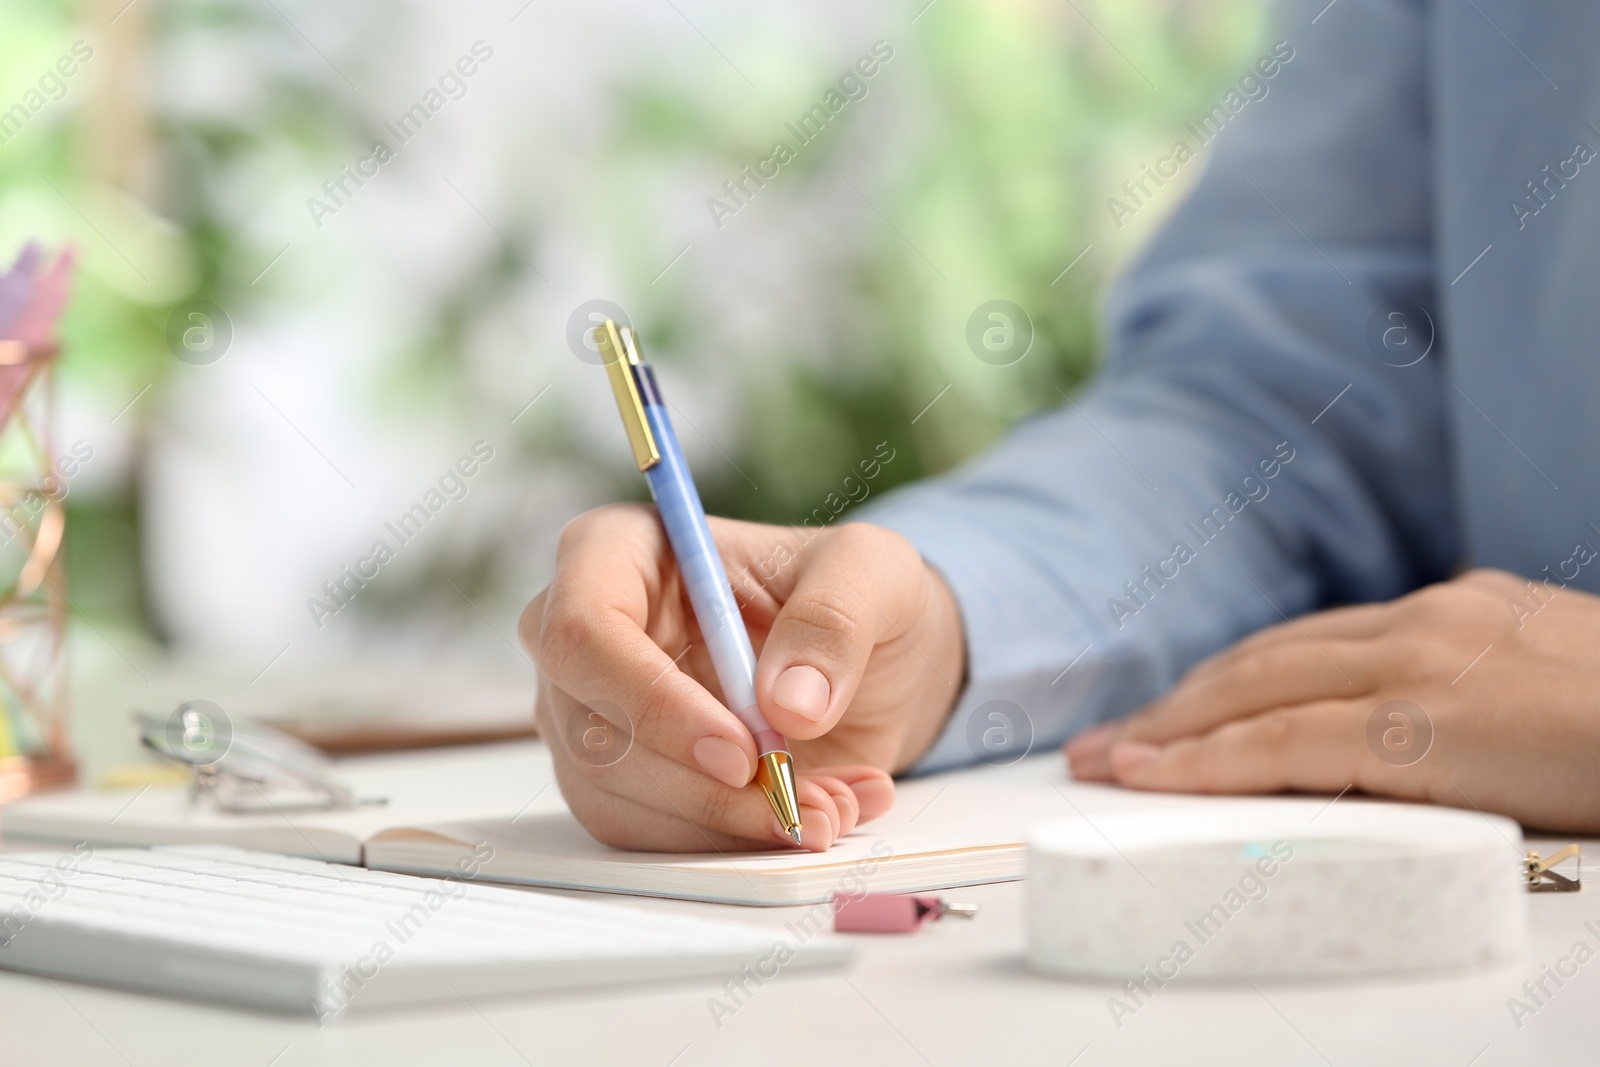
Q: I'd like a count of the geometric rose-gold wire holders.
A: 1